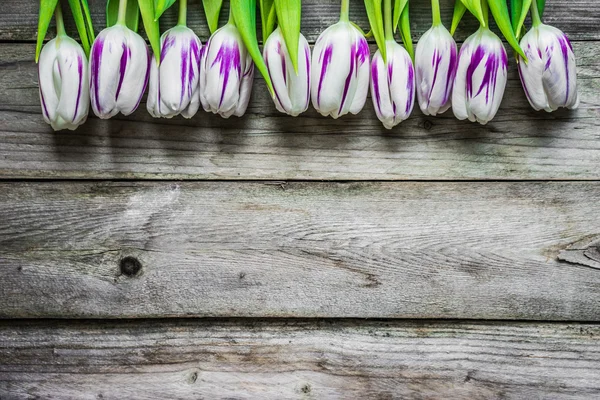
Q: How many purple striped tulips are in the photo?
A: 10